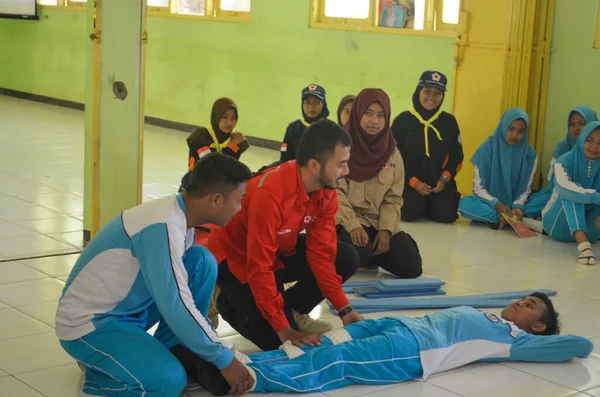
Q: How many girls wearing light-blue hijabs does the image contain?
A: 3